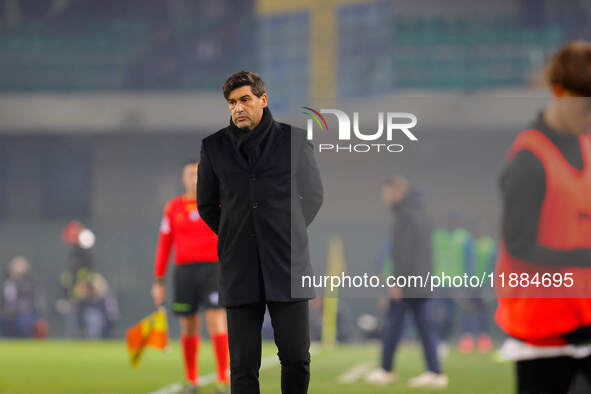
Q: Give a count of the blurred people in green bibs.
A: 2